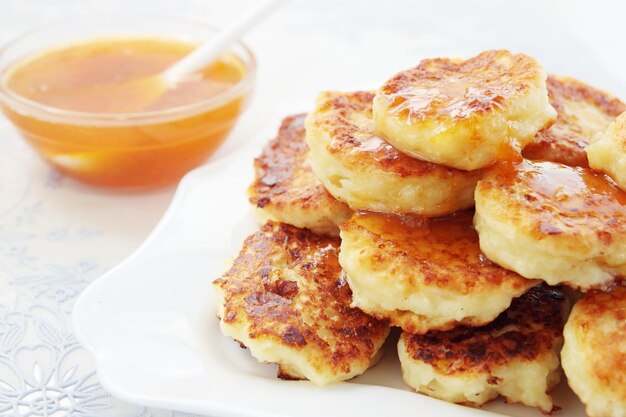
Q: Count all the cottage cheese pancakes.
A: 10